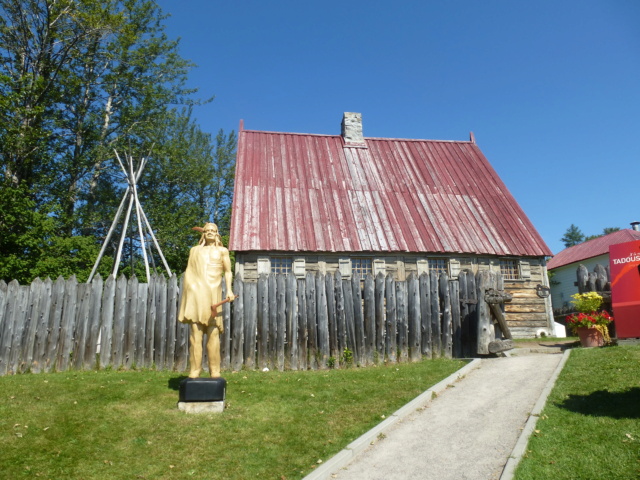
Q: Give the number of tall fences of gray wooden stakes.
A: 1